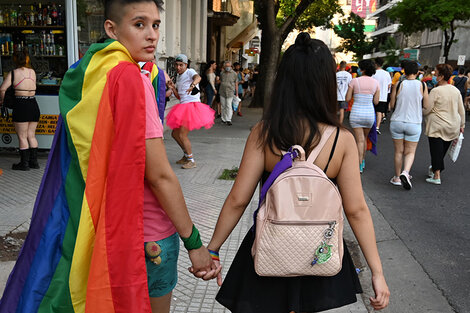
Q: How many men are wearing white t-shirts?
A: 3